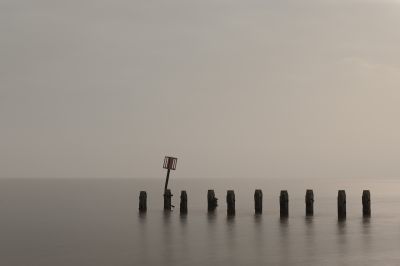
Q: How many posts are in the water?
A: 10